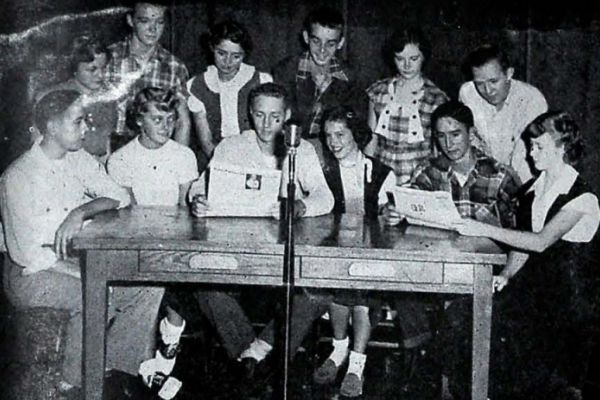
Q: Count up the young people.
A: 12